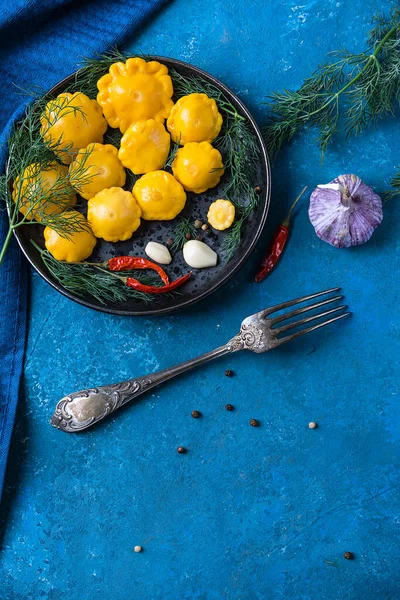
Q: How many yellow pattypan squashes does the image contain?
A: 11